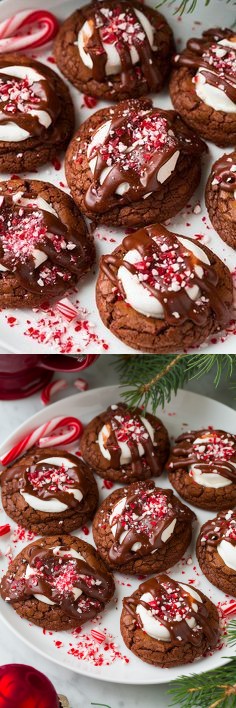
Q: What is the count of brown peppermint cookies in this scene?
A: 14